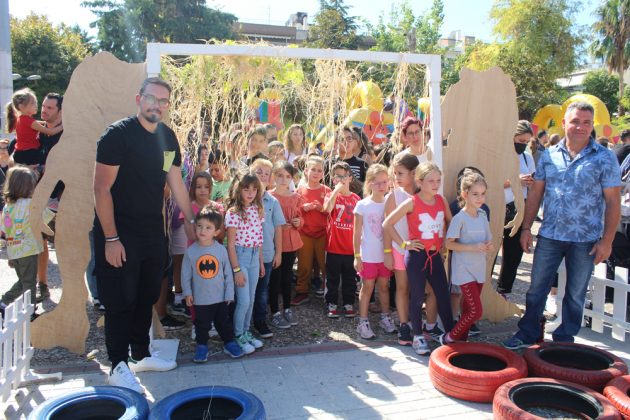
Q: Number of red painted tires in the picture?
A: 4